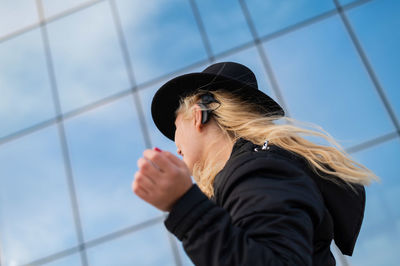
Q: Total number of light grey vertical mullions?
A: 5